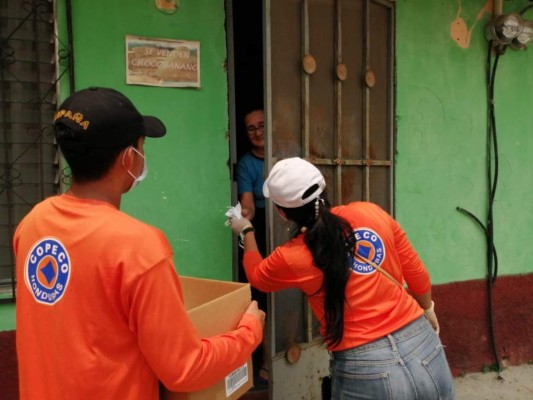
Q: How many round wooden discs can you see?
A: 4